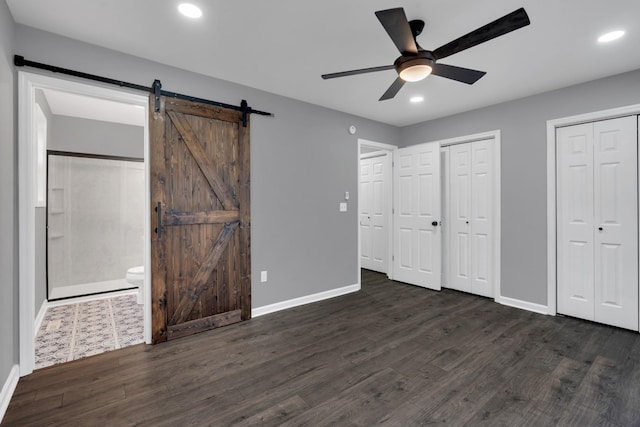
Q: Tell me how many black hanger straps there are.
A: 2